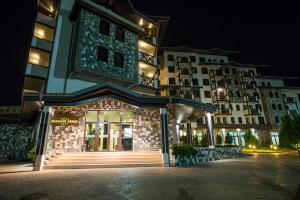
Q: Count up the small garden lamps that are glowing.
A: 4